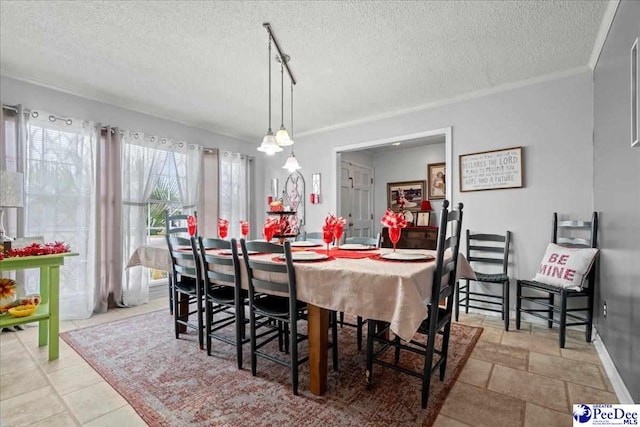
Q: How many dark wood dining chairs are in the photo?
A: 9